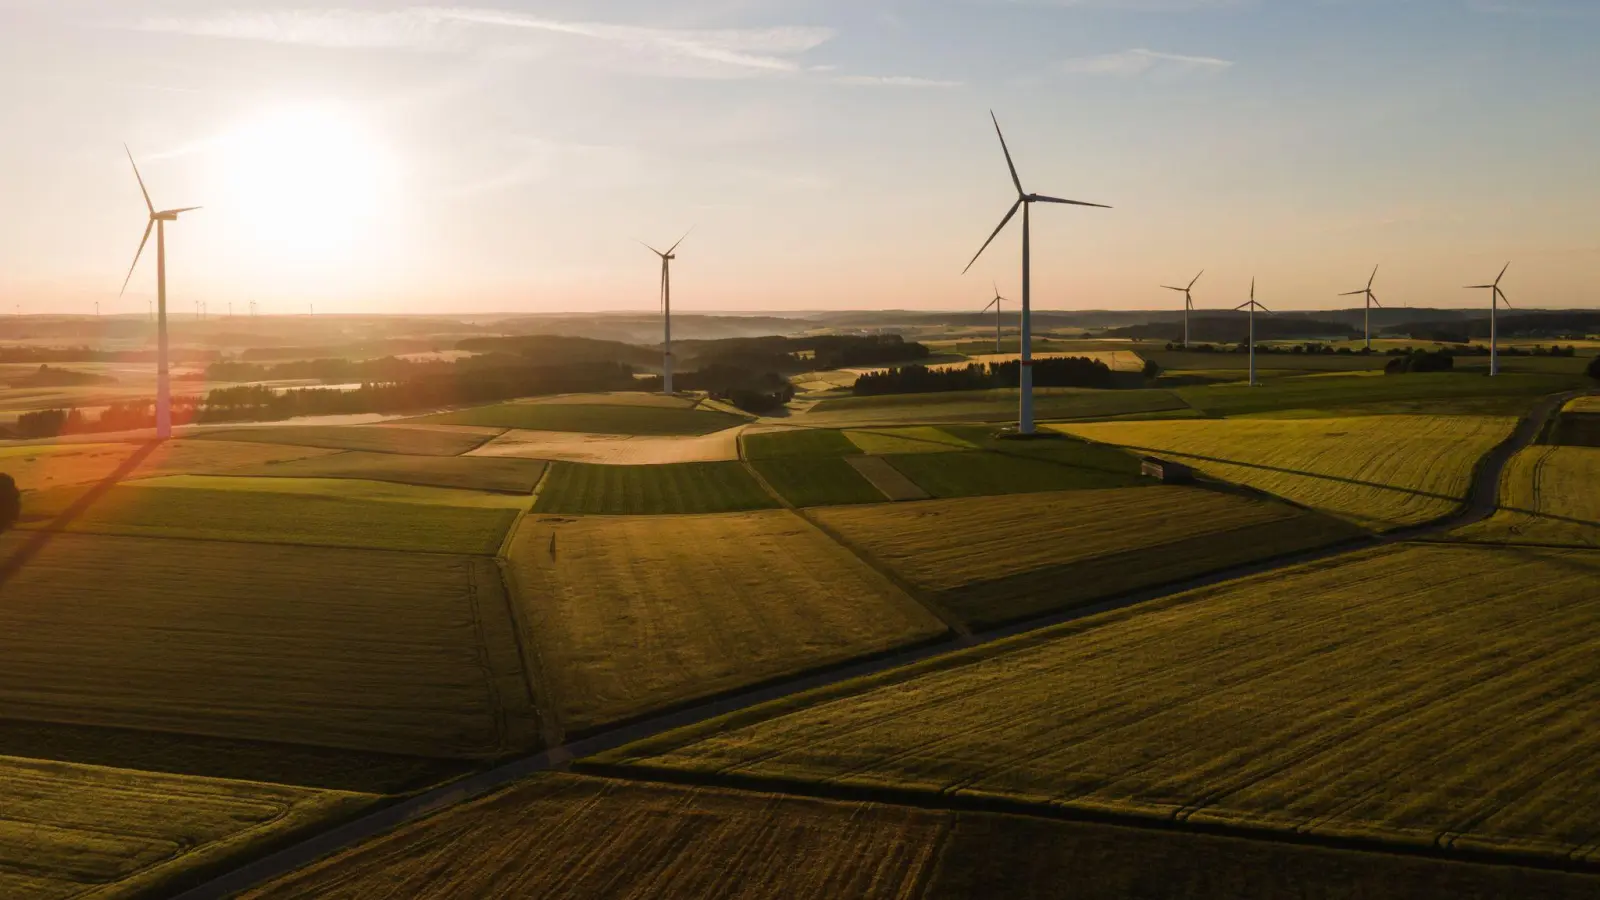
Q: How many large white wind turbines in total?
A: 8